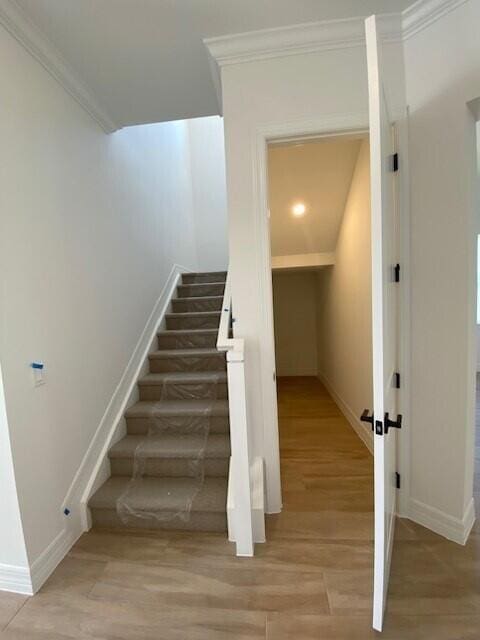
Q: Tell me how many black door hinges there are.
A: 4